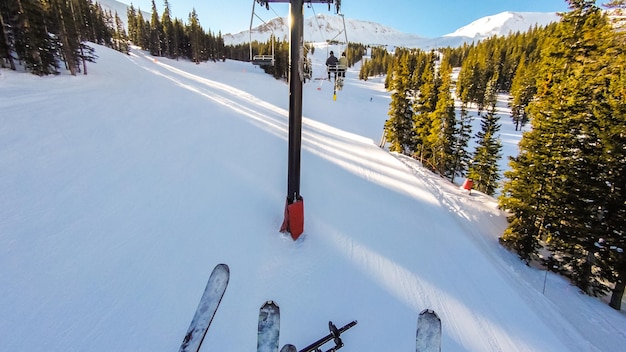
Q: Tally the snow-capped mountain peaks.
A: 2